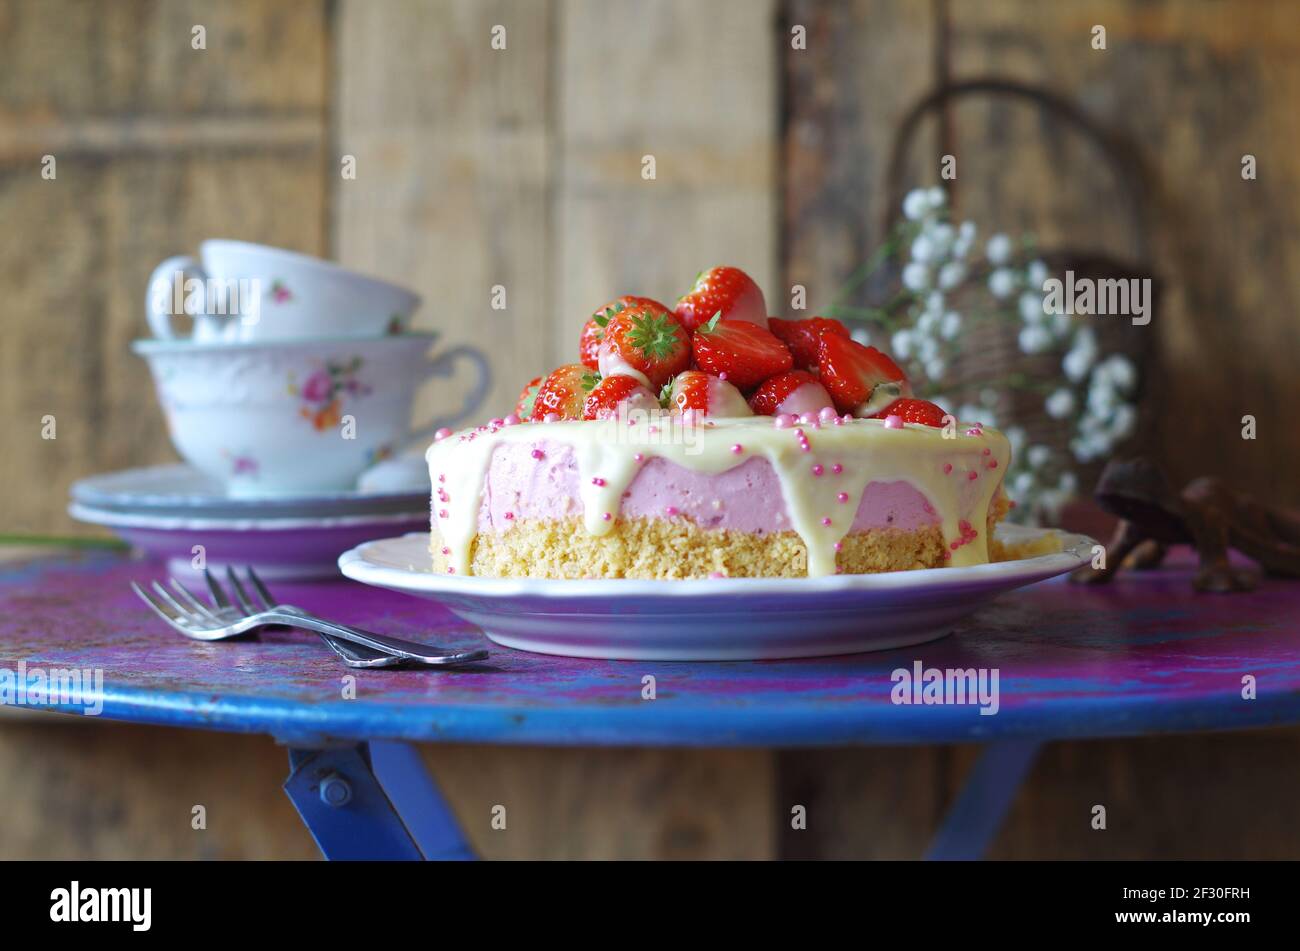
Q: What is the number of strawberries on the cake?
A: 12